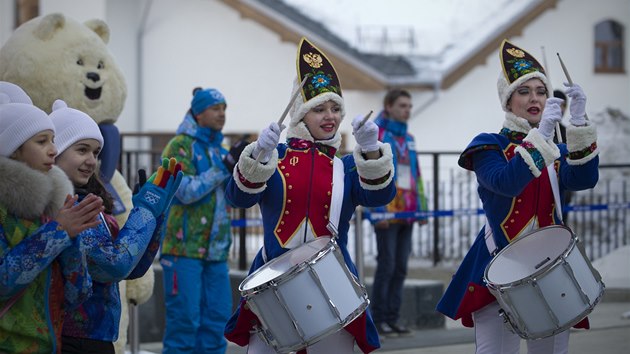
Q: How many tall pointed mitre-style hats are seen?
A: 2